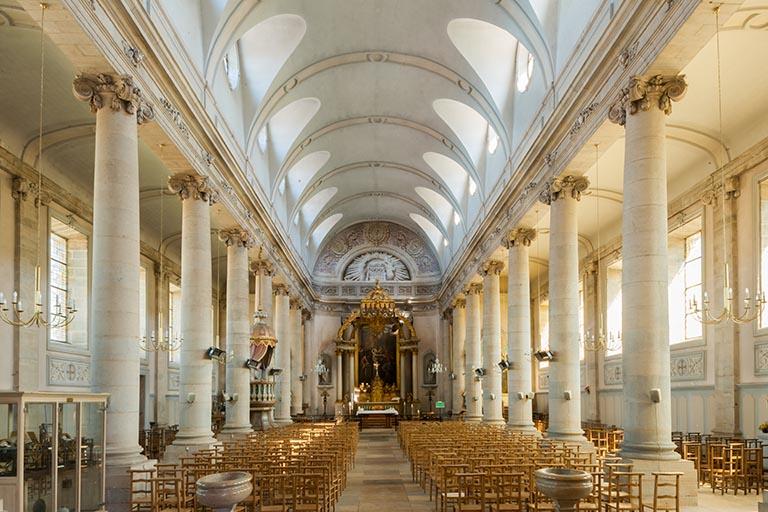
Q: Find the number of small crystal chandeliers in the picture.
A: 2